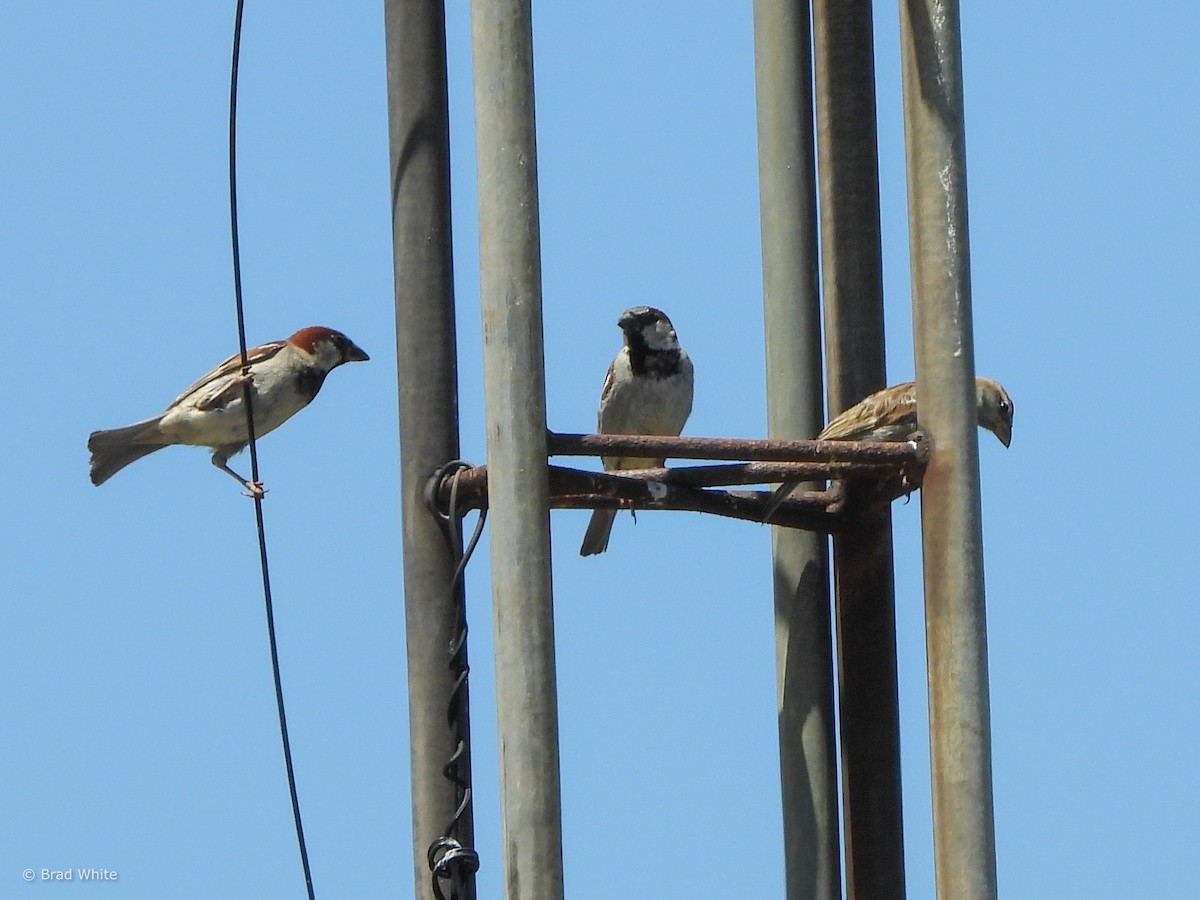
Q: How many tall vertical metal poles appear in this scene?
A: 5